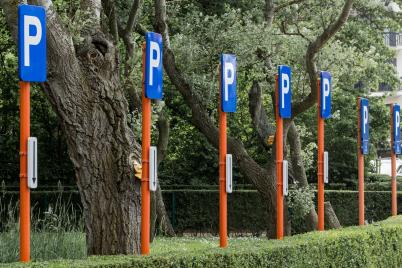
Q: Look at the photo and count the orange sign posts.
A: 7